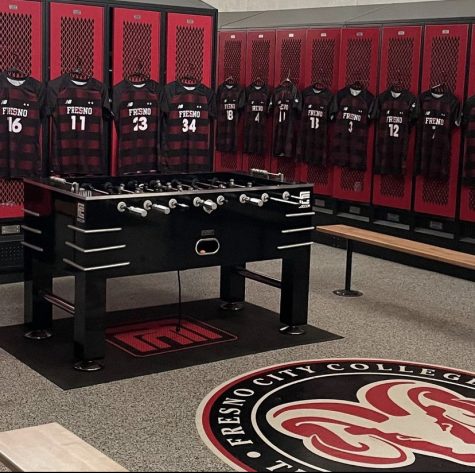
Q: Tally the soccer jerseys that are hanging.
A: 12